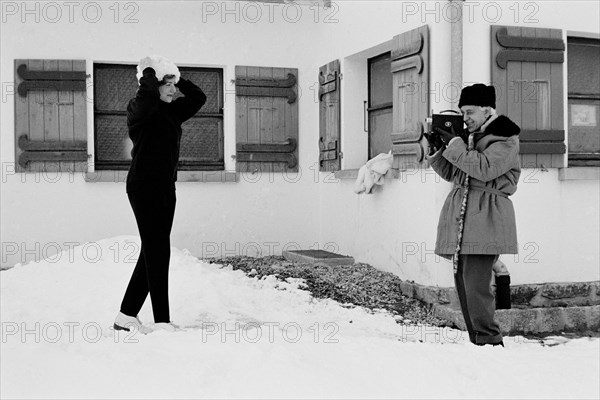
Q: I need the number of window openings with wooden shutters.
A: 3